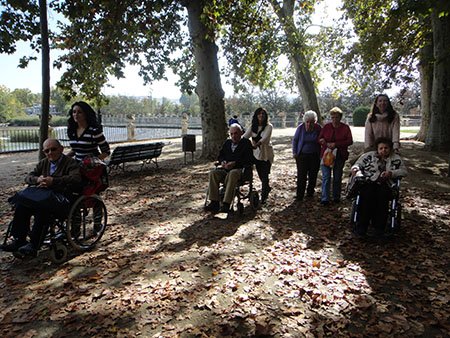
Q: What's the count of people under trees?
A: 8